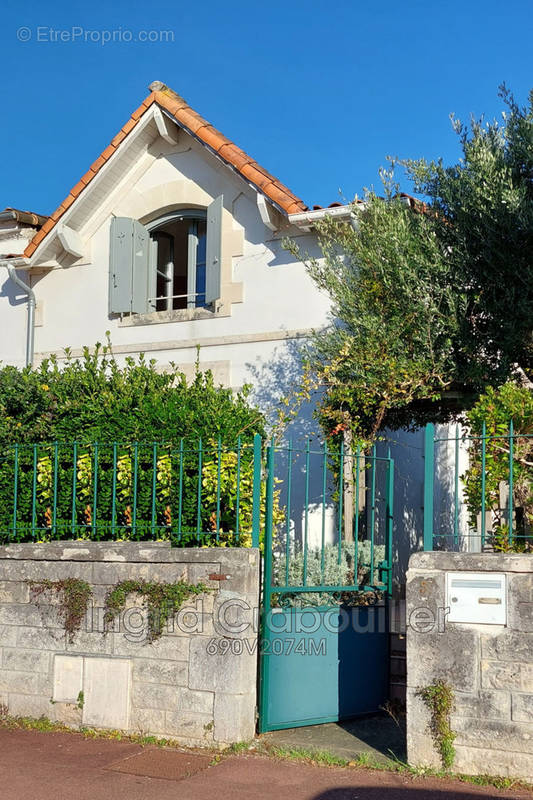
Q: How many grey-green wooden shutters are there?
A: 2